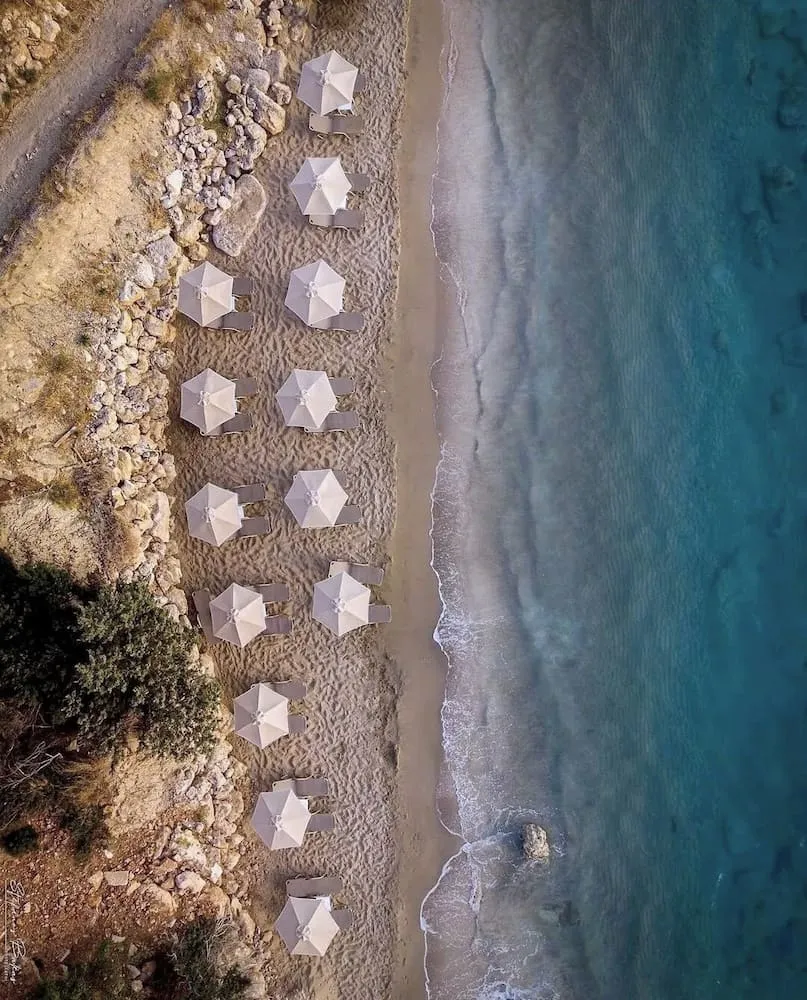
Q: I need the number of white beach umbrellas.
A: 13